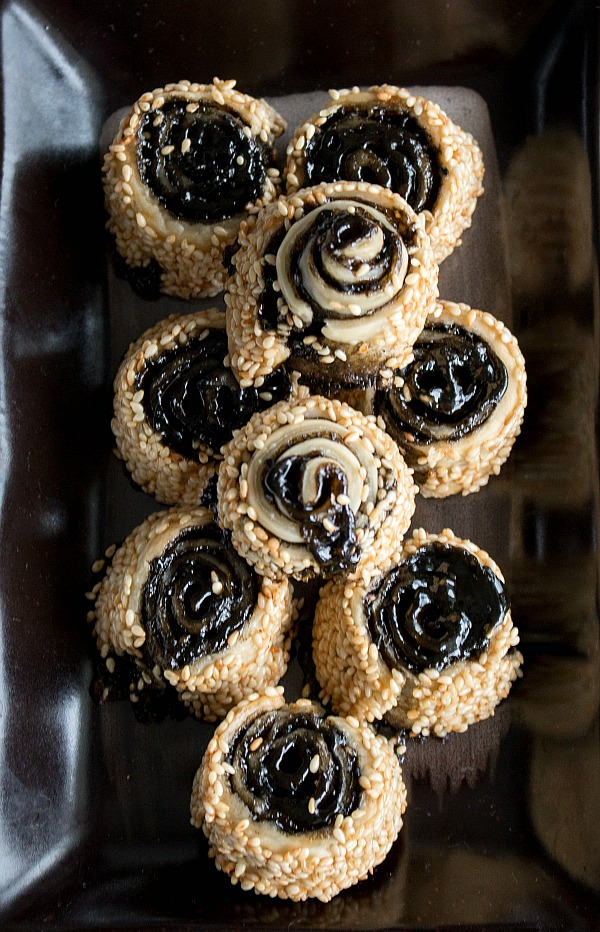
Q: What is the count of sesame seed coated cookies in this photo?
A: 9